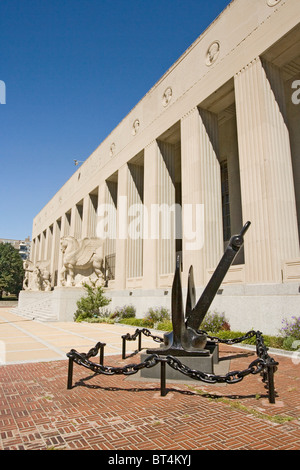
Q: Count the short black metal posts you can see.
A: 6